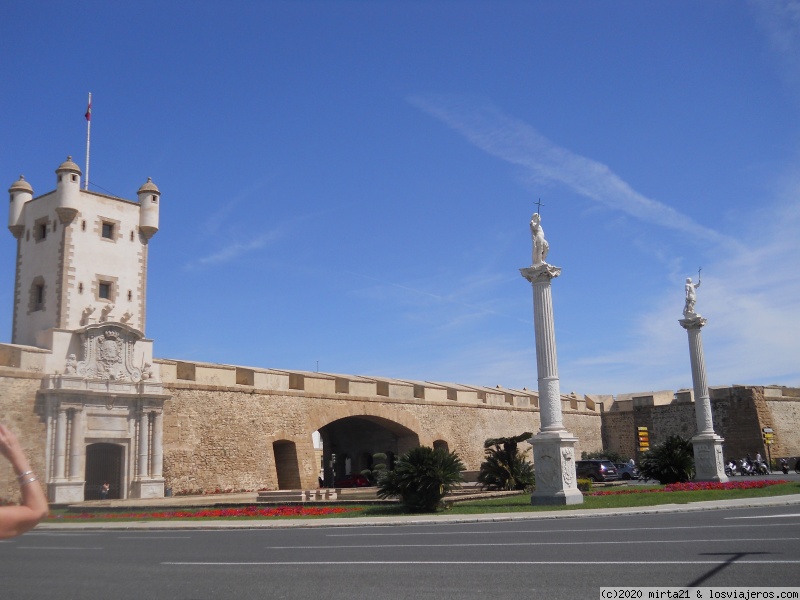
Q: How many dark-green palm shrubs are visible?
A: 3